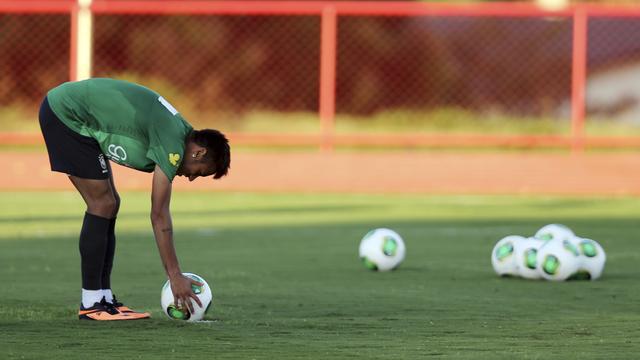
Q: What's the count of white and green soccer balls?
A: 7